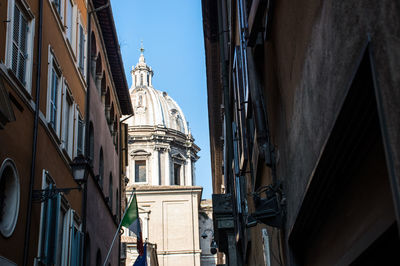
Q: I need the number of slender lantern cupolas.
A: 1